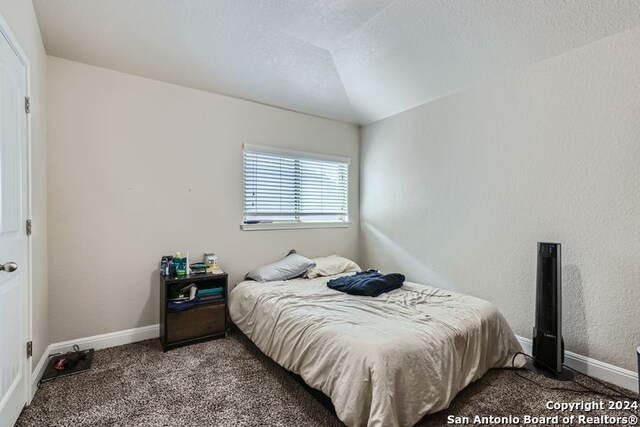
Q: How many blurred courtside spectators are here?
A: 0